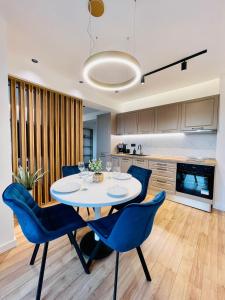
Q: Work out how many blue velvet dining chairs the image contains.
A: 4